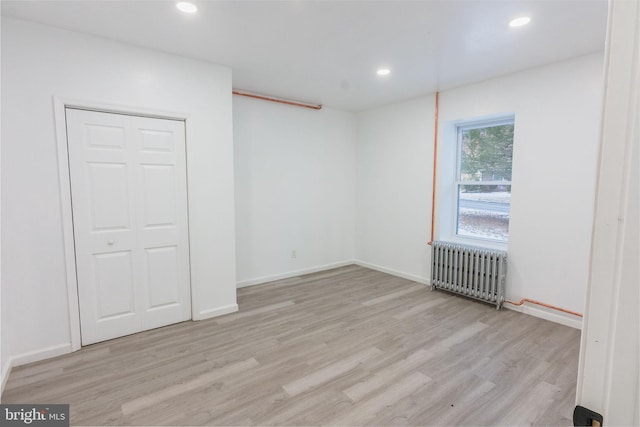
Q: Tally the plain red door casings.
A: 0